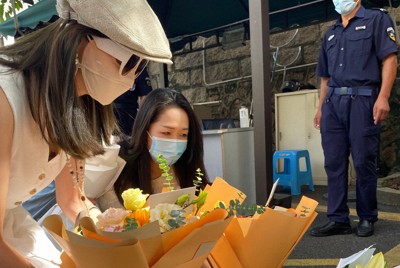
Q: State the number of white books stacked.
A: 0